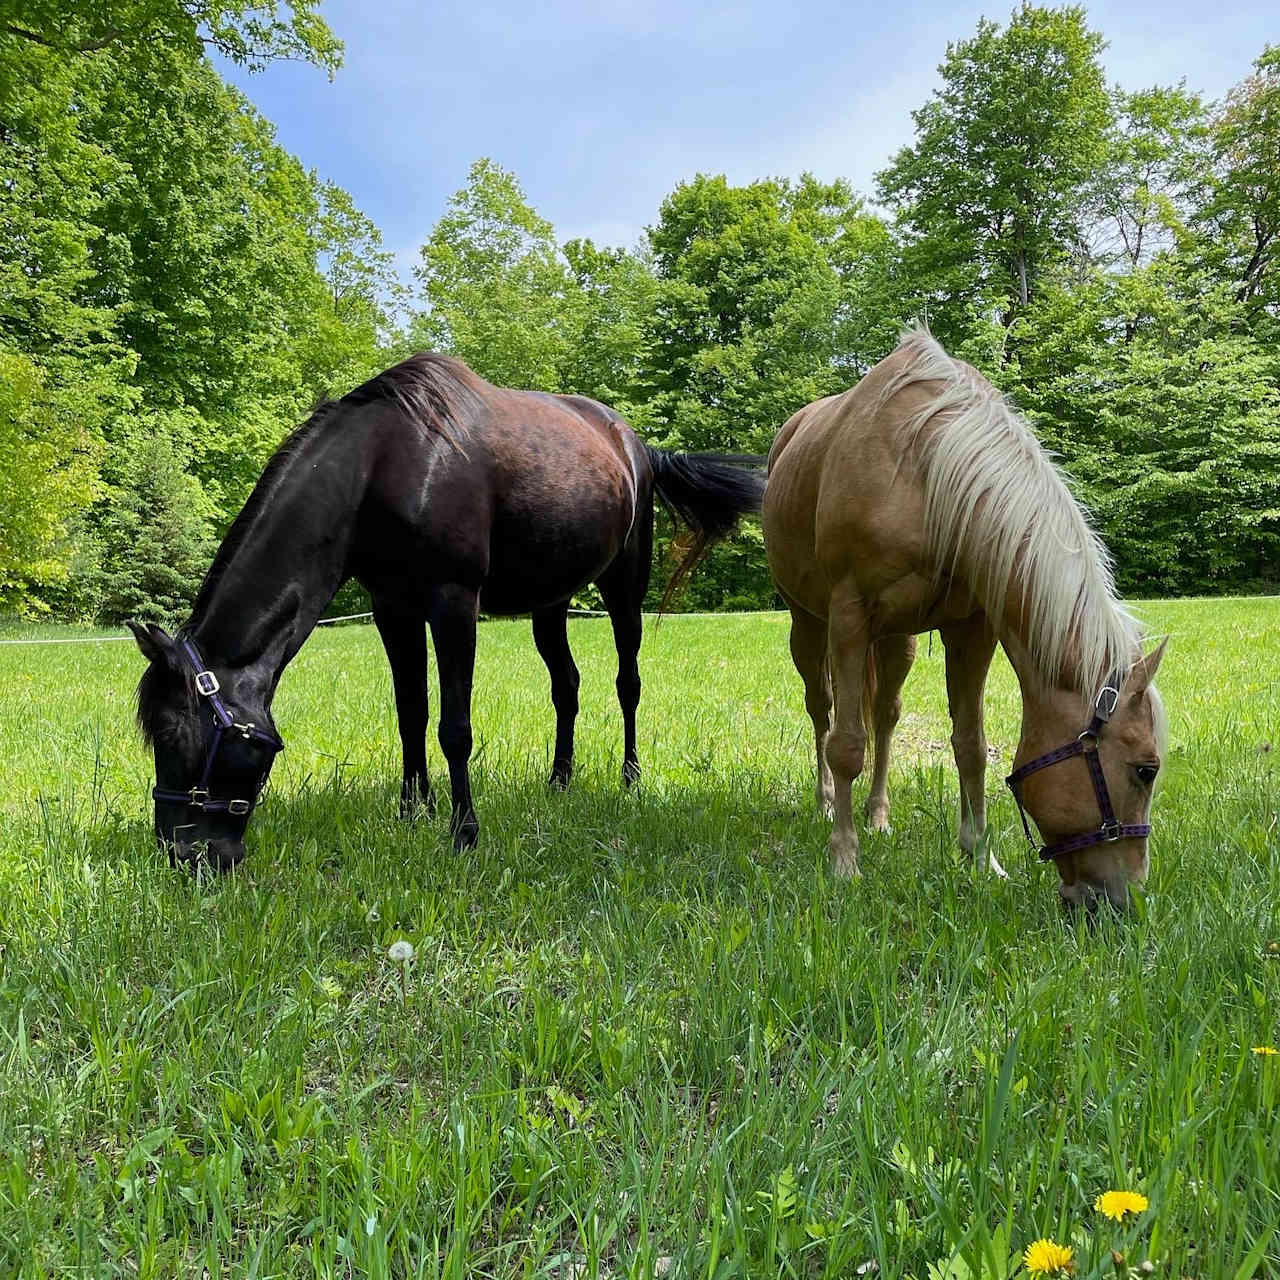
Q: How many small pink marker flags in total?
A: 0